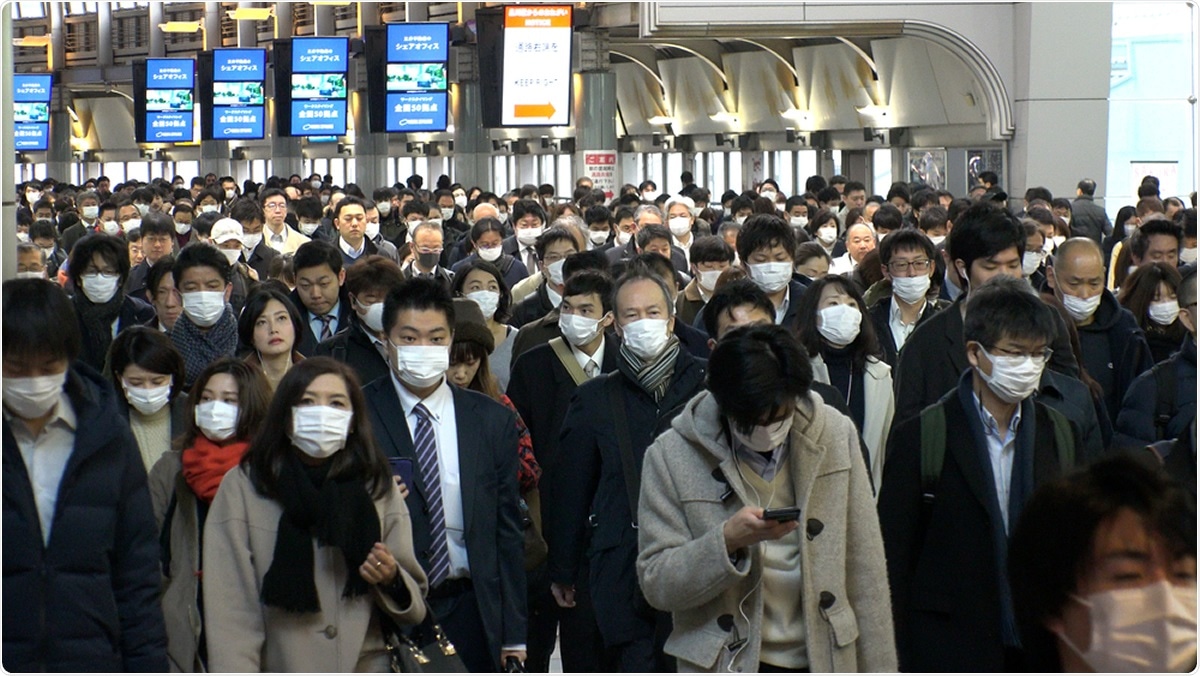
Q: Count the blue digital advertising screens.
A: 5